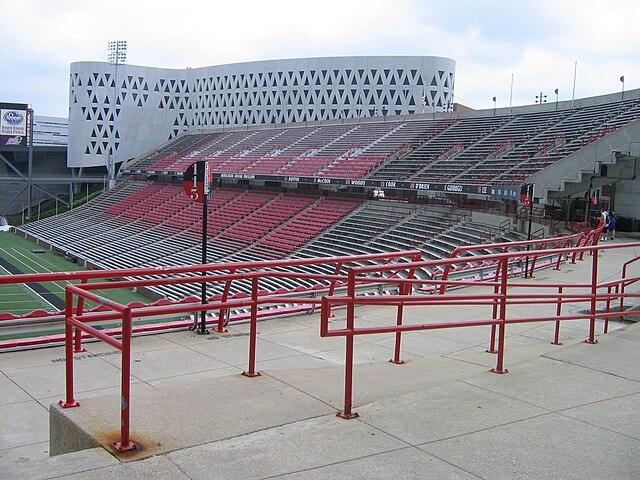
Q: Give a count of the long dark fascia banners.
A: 1